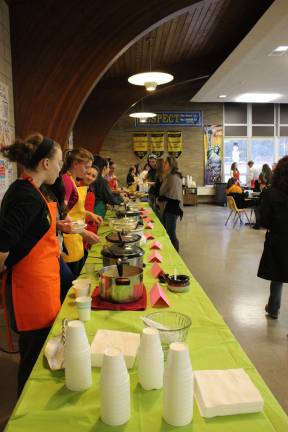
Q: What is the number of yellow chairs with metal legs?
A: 1